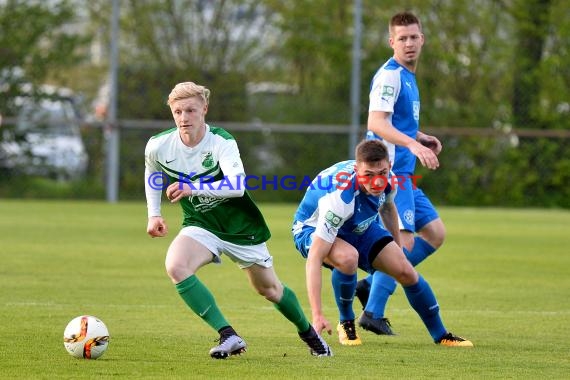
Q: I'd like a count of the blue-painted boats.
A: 0